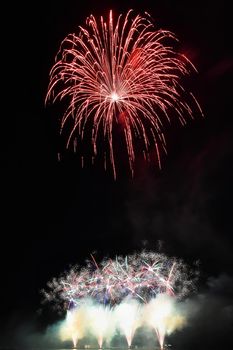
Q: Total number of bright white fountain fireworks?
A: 4